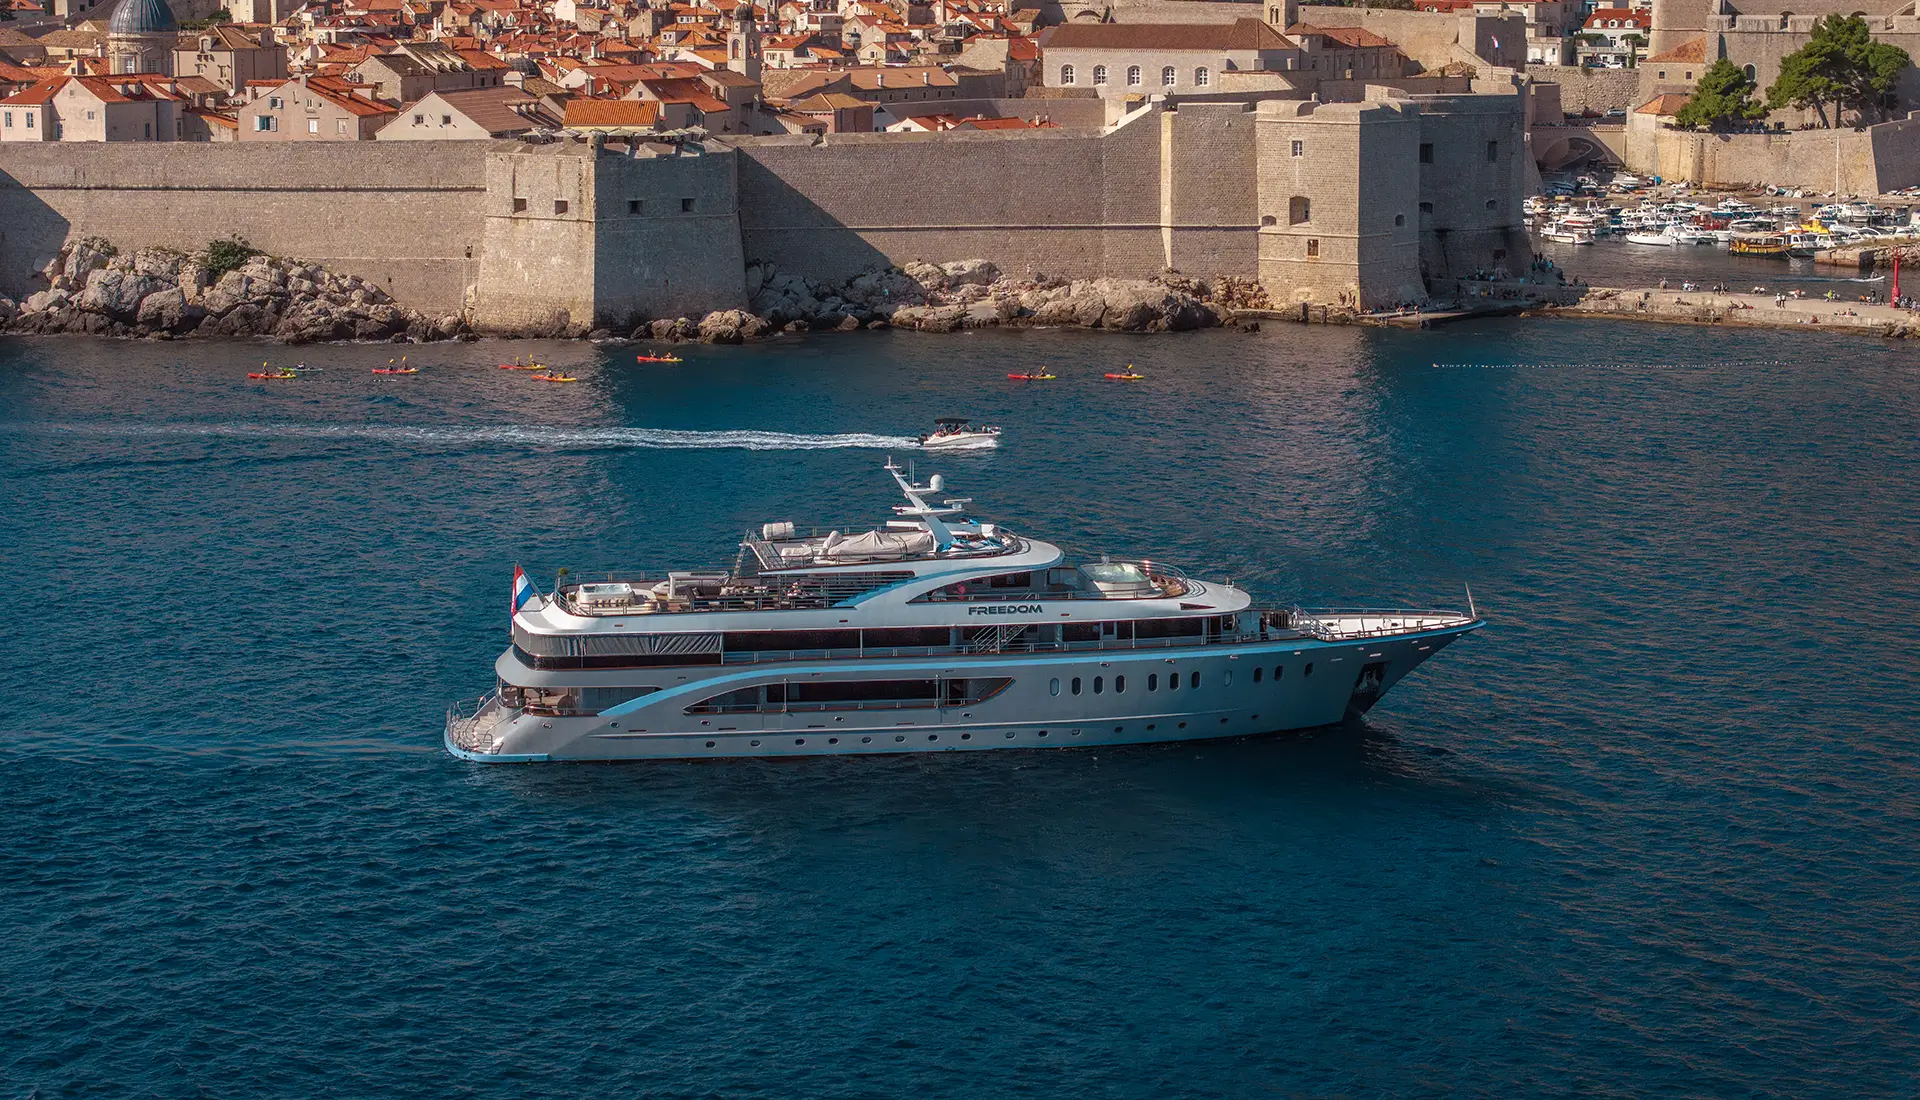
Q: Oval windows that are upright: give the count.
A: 11